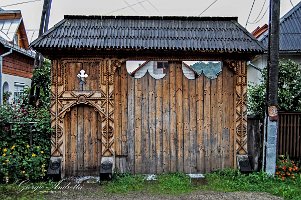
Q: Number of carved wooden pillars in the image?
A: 3